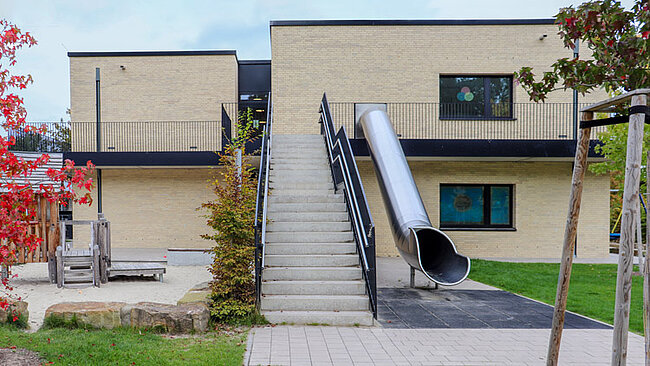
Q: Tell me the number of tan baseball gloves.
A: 0